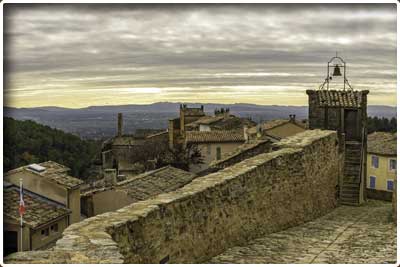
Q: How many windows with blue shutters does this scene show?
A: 3